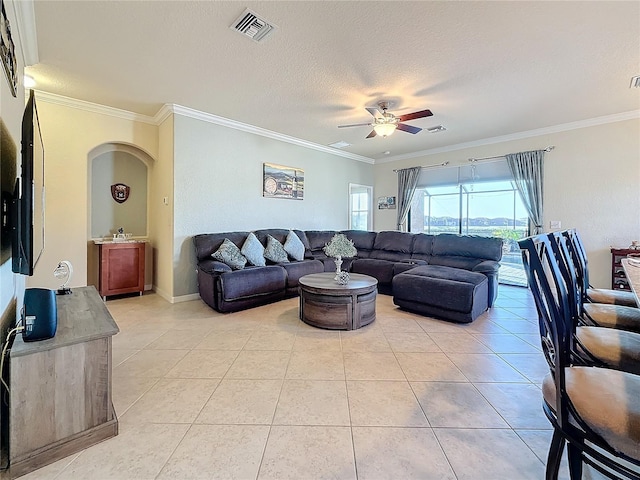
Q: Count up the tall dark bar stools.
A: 4